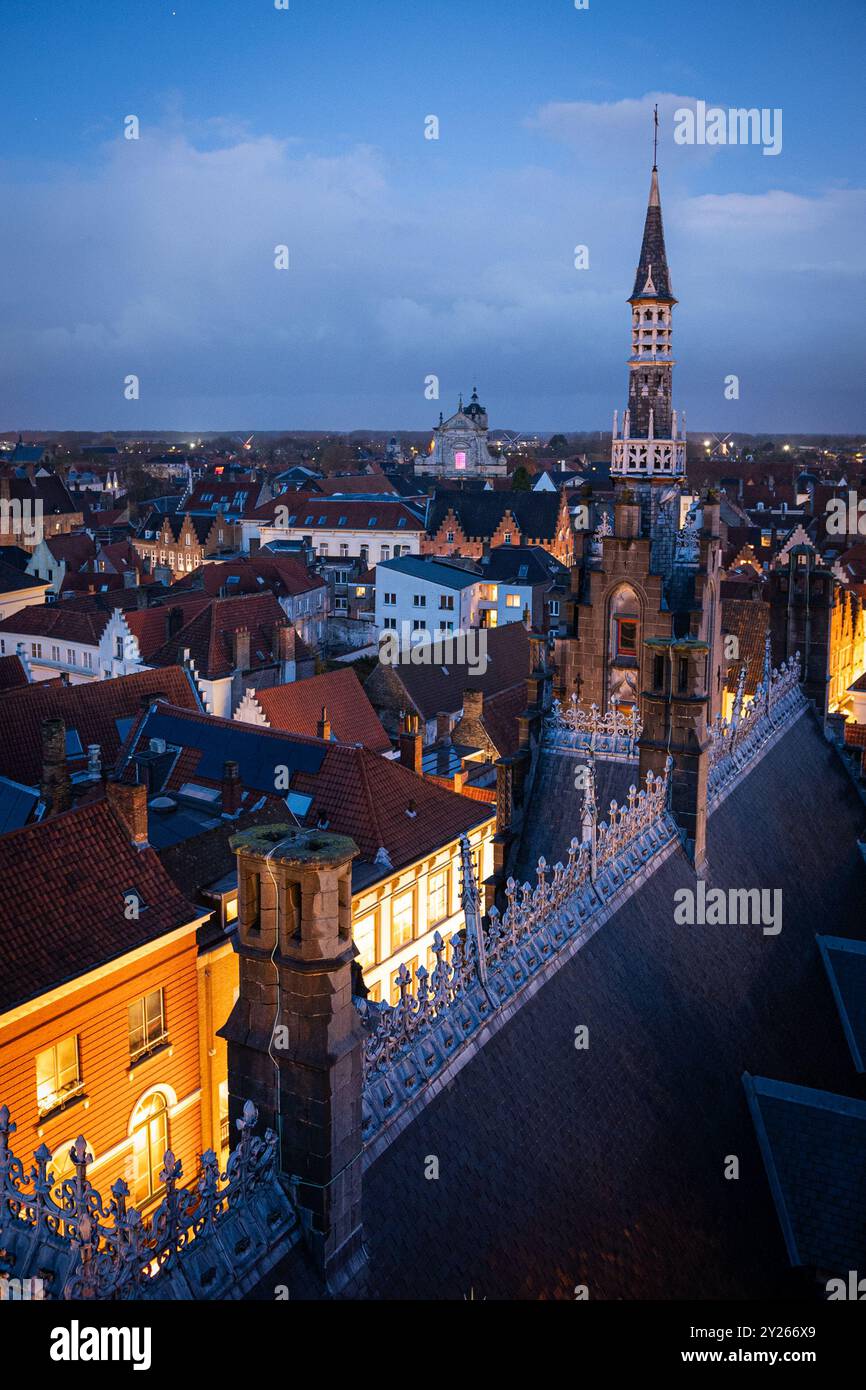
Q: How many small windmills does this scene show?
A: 3